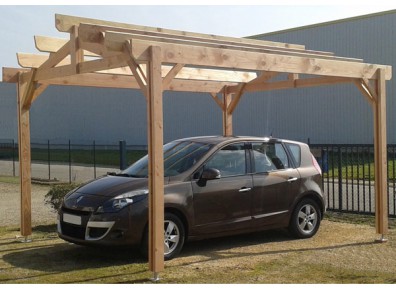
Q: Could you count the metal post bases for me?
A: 3